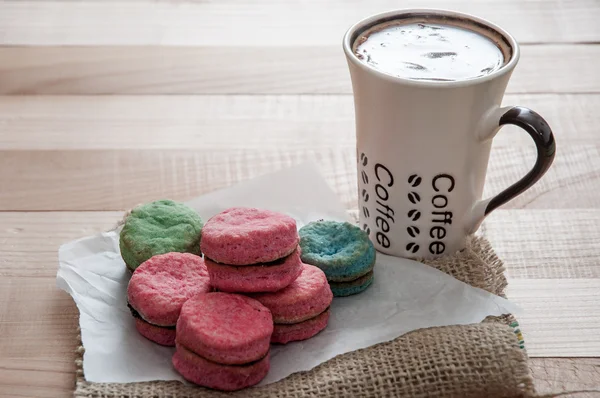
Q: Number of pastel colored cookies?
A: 6